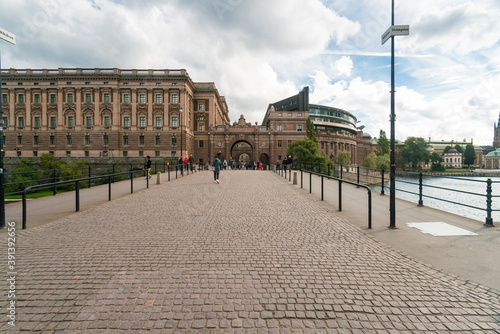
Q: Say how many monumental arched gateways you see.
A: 1